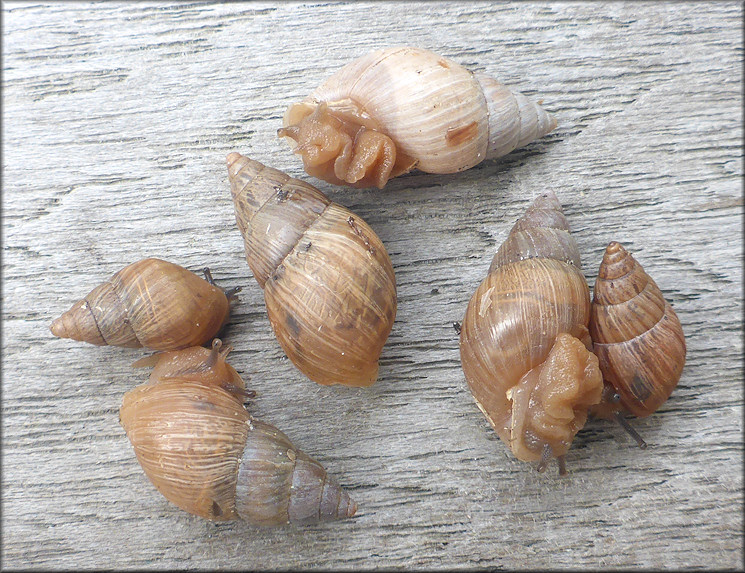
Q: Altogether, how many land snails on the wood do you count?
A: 6